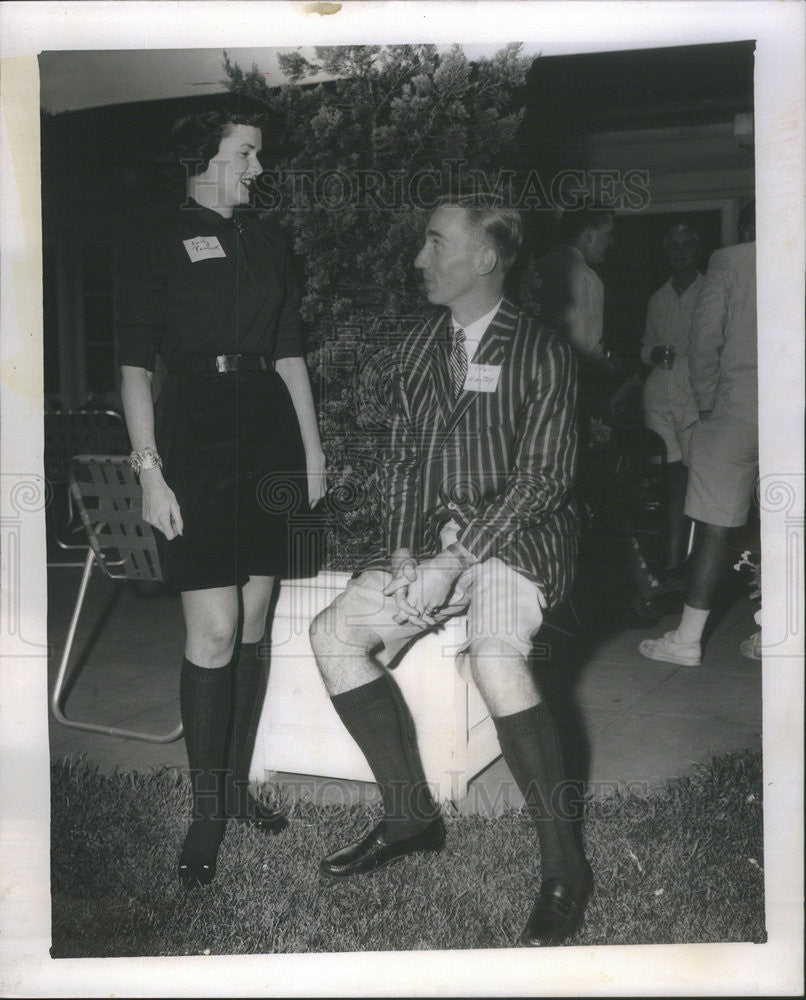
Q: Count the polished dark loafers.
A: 2